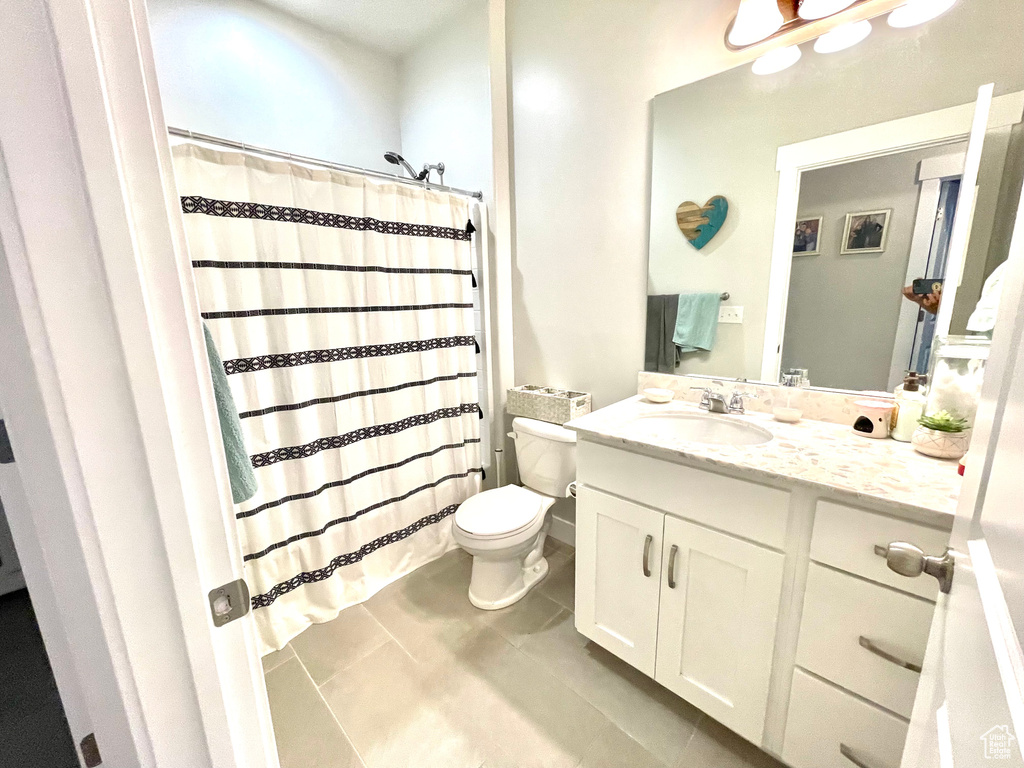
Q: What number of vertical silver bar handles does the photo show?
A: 2